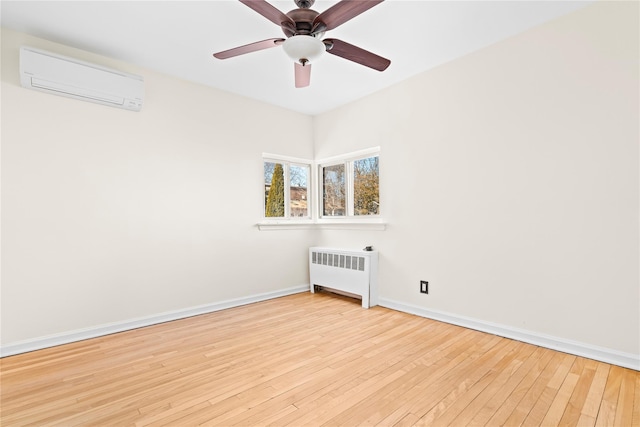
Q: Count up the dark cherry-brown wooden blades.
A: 5